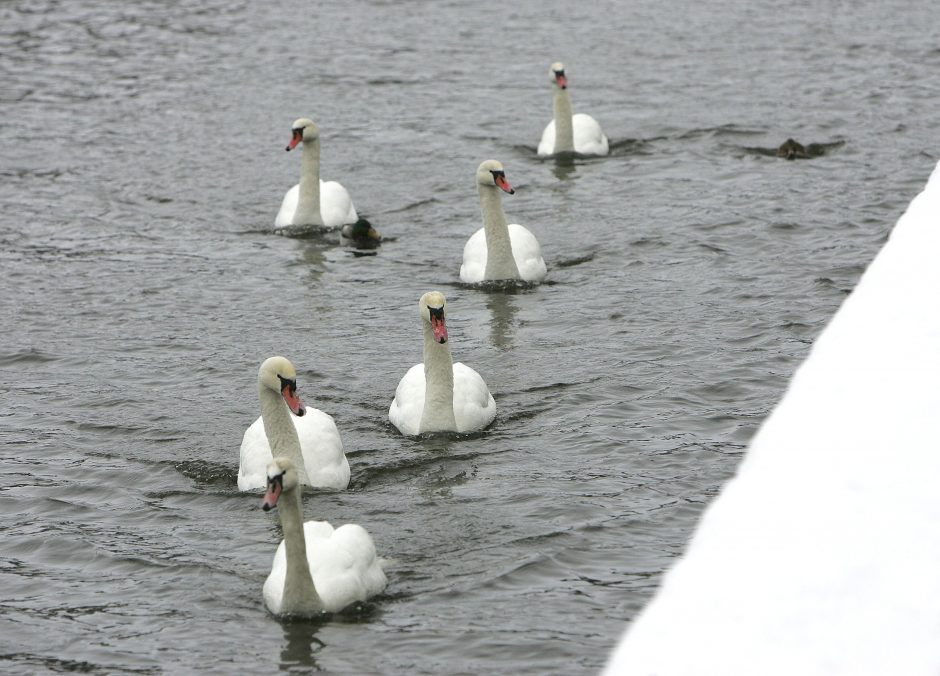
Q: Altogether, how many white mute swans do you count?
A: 6